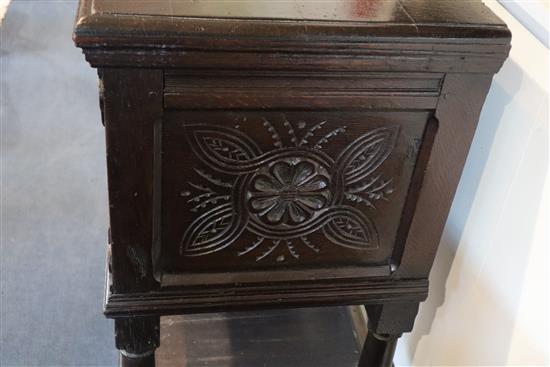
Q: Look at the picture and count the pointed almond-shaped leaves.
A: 4